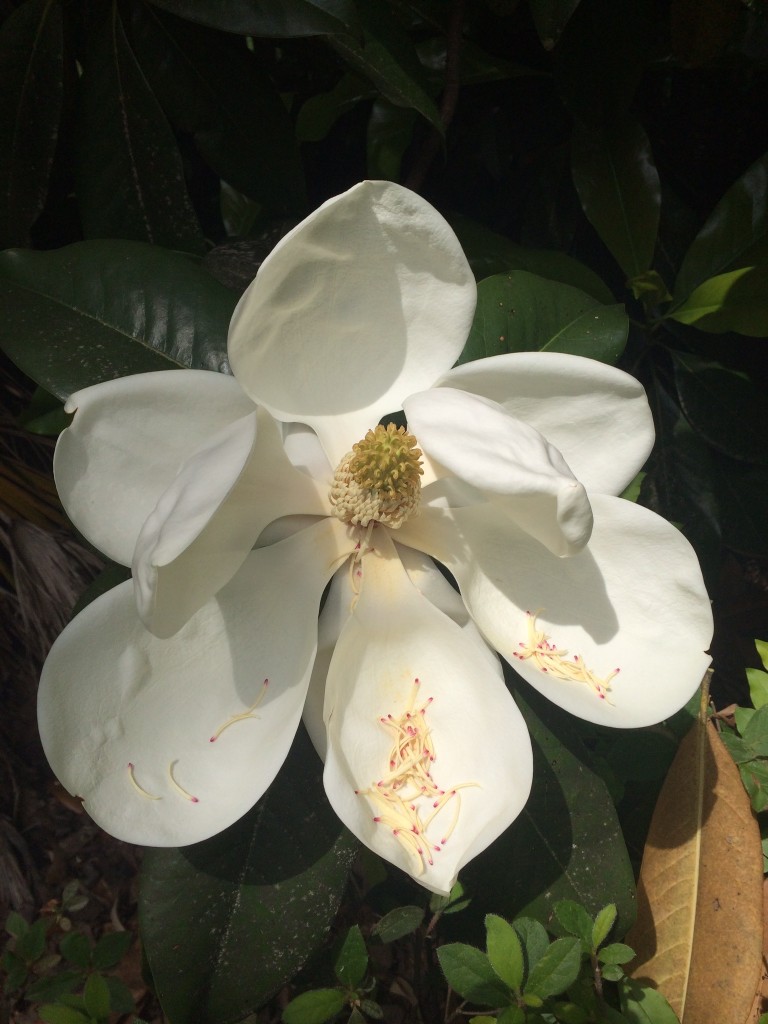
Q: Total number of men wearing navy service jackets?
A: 0